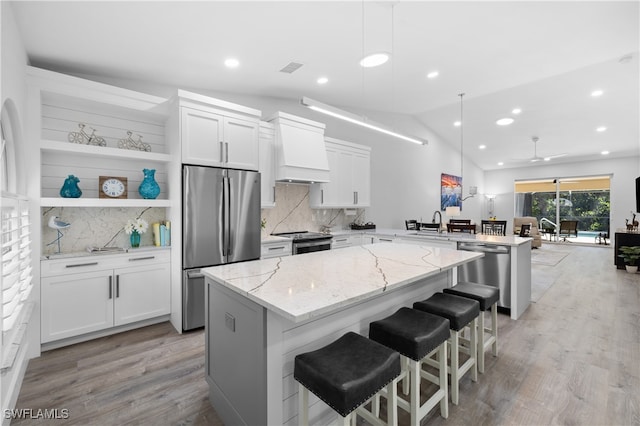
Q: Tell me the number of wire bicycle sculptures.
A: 2